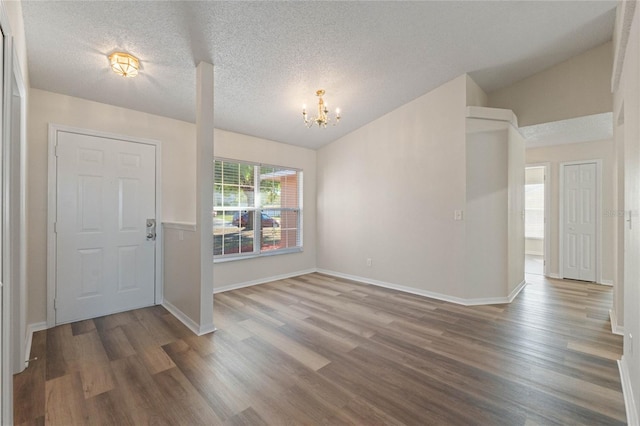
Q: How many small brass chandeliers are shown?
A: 1